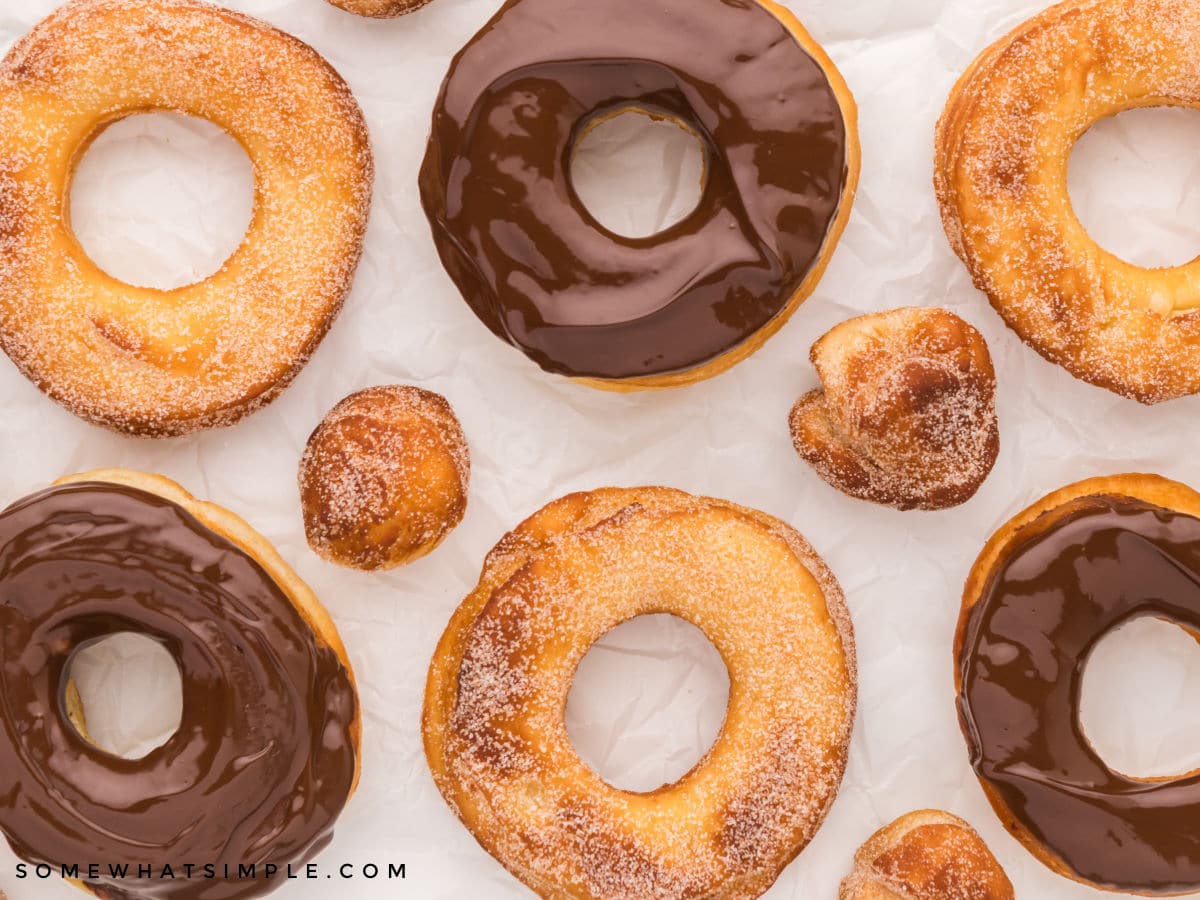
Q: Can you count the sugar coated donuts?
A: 3